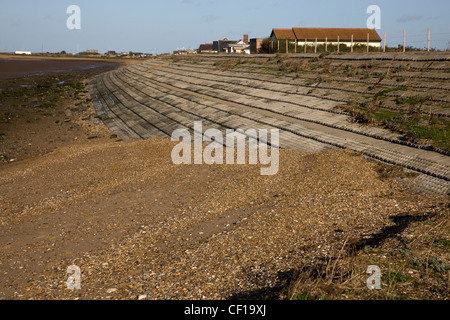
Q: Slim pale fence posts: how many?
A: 13